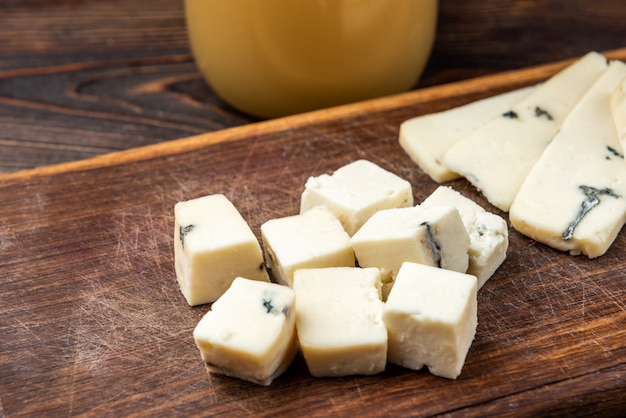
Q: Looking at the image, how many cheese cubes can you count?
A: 8